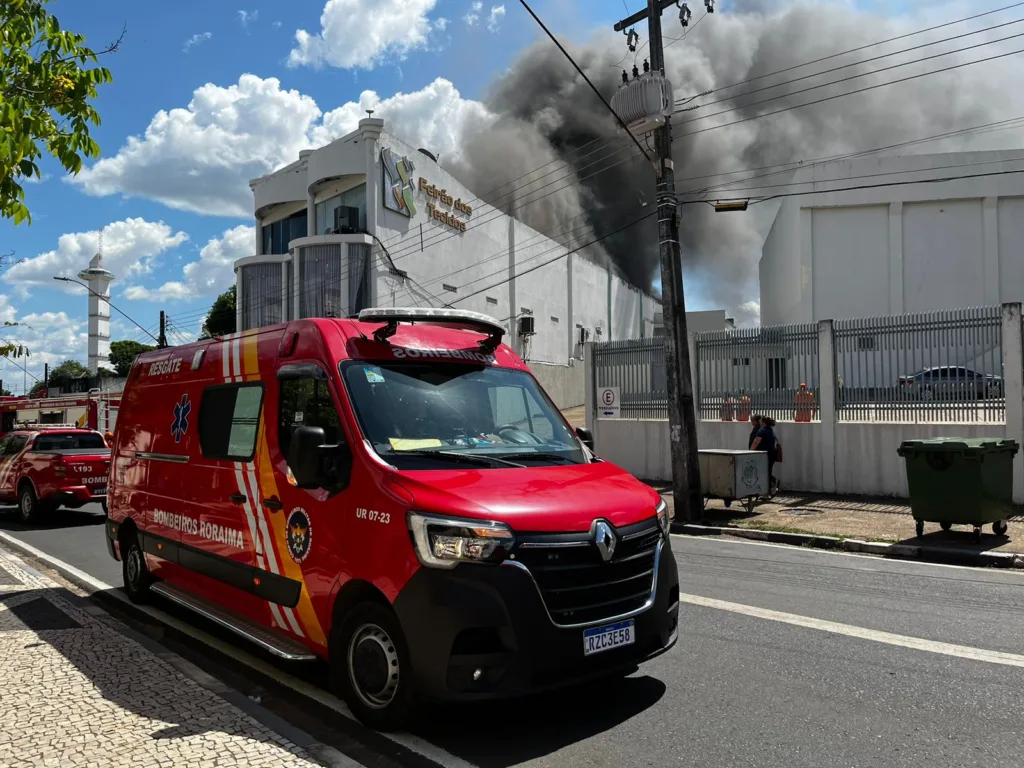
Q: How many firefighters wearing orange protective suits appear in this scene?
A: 3